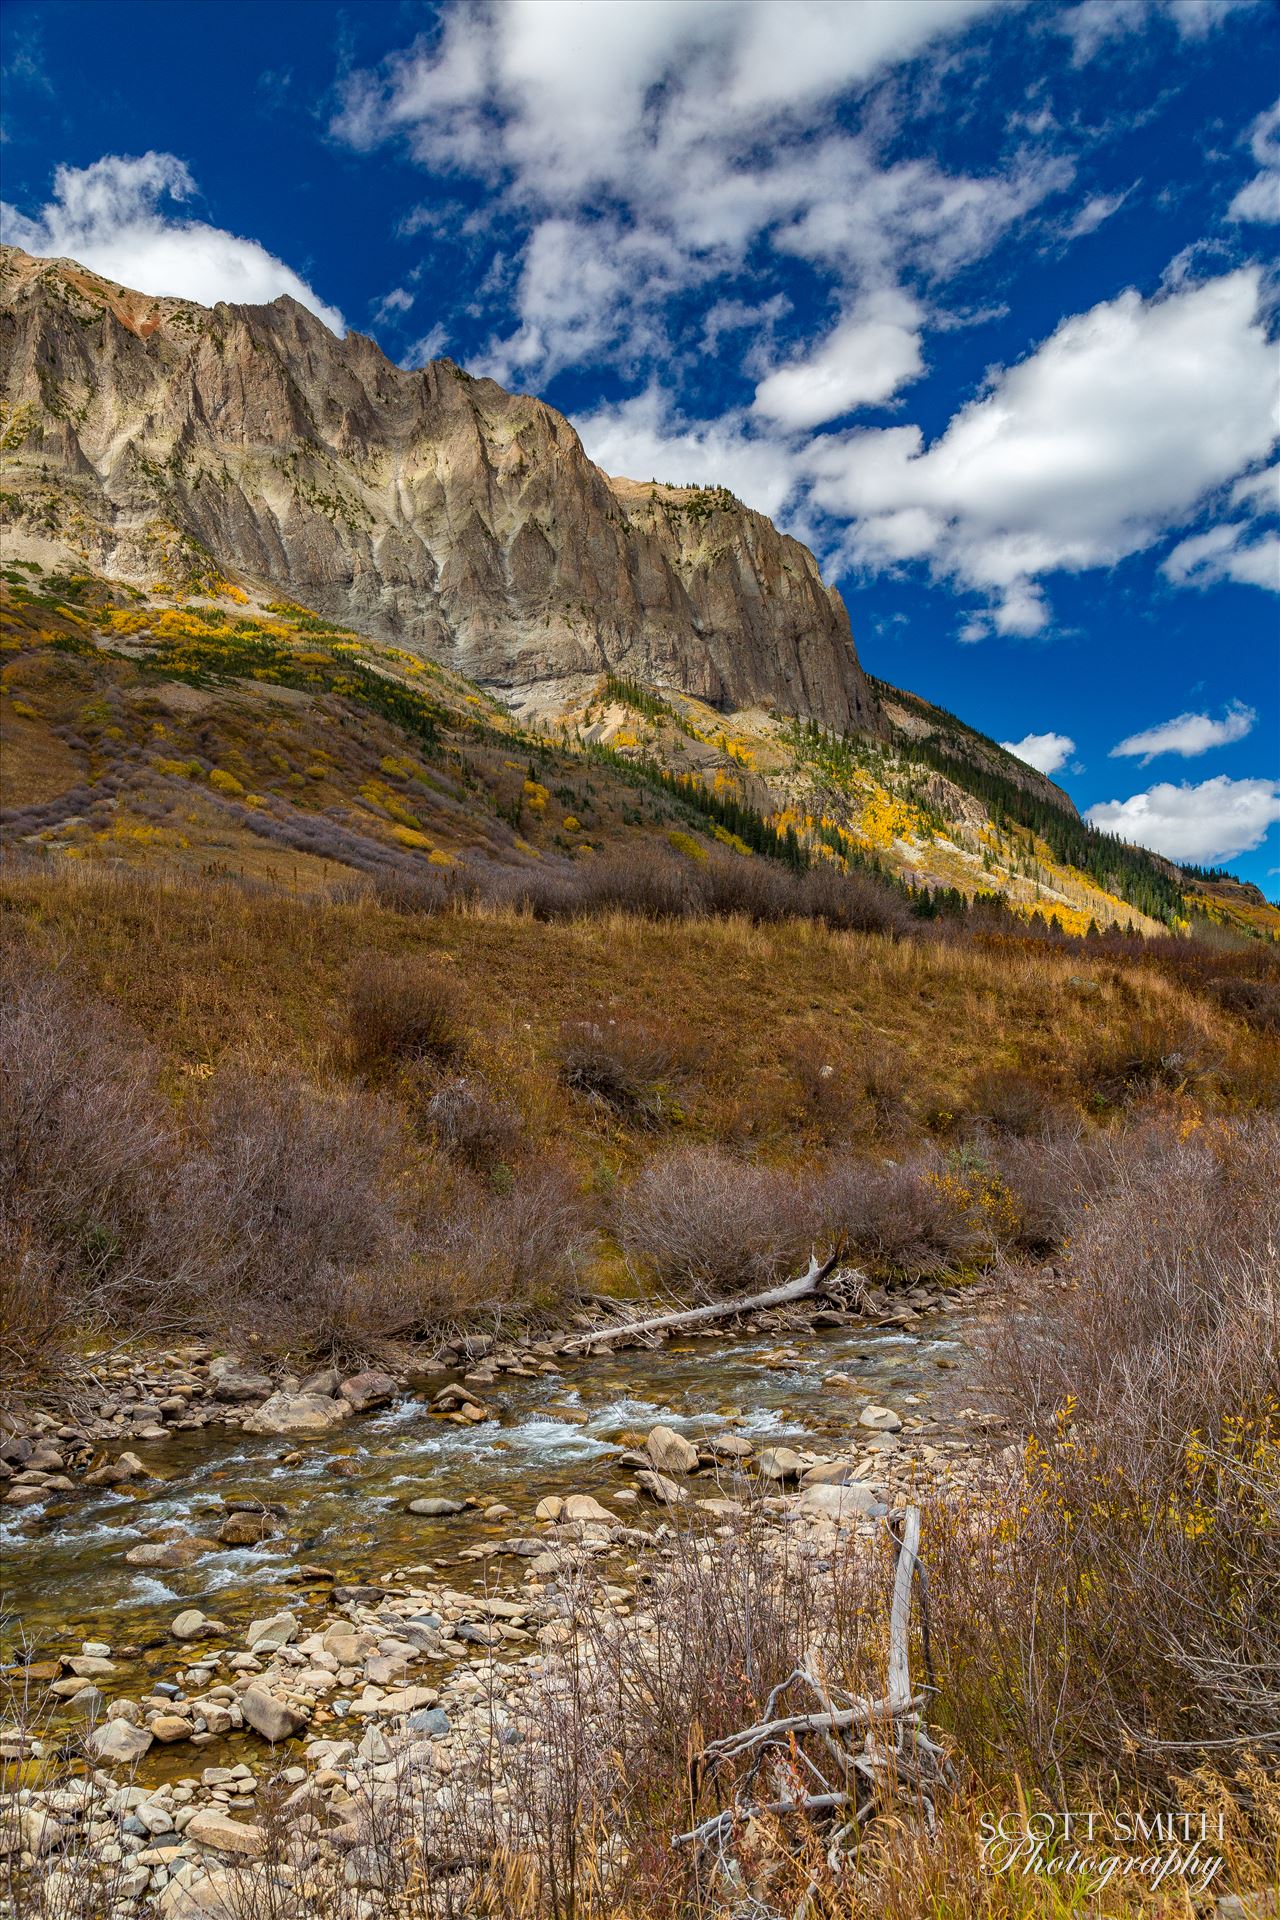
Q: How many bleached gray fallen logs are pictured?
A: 2